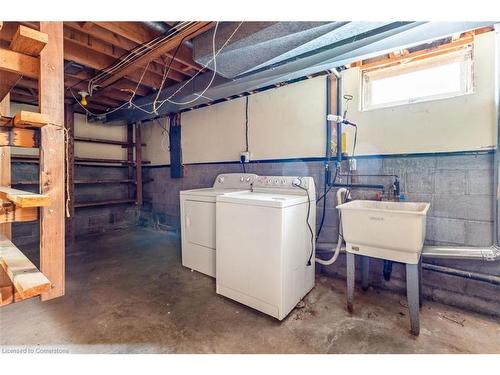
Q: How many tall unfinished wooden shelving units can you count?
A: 2